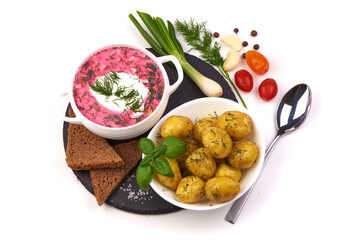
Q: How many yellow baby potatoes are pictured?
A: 11